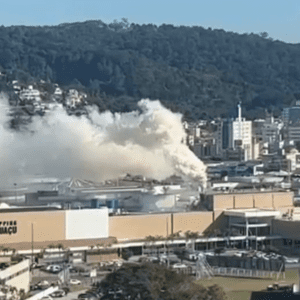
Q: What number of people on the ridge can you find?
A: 0